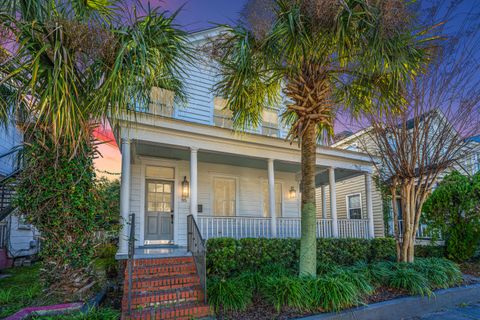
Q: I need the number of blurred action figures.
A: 0